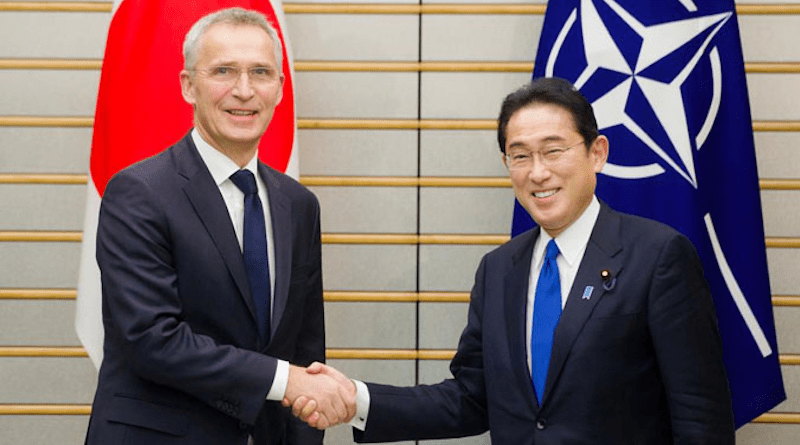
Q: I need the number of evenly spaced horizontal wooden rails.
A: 8